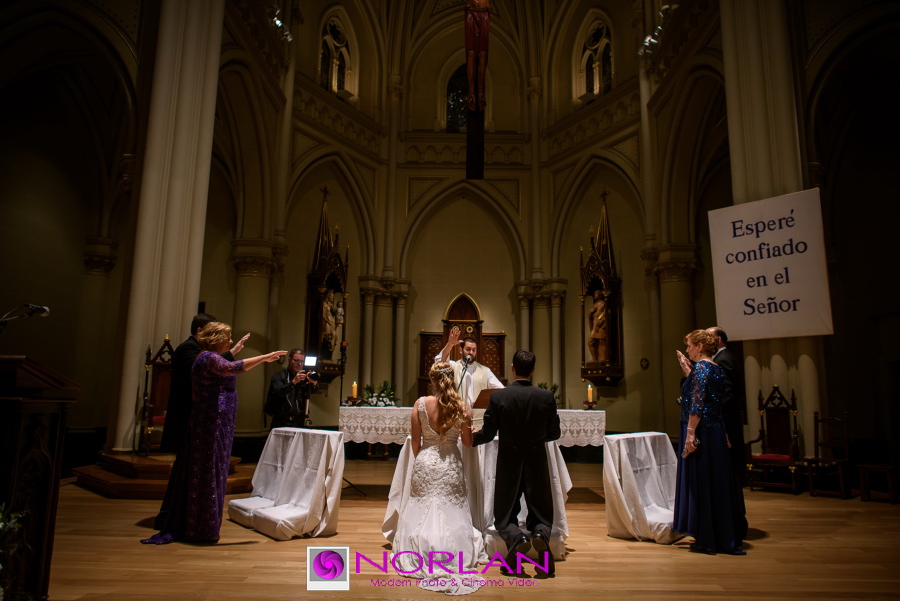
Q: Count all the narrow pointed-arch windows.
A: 3